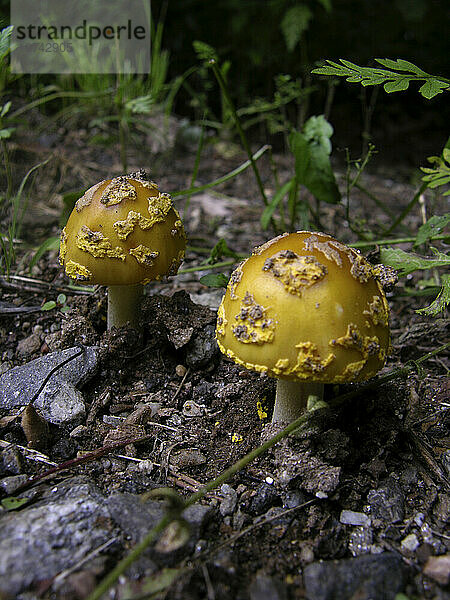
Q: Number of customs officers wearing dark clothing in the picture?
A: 0